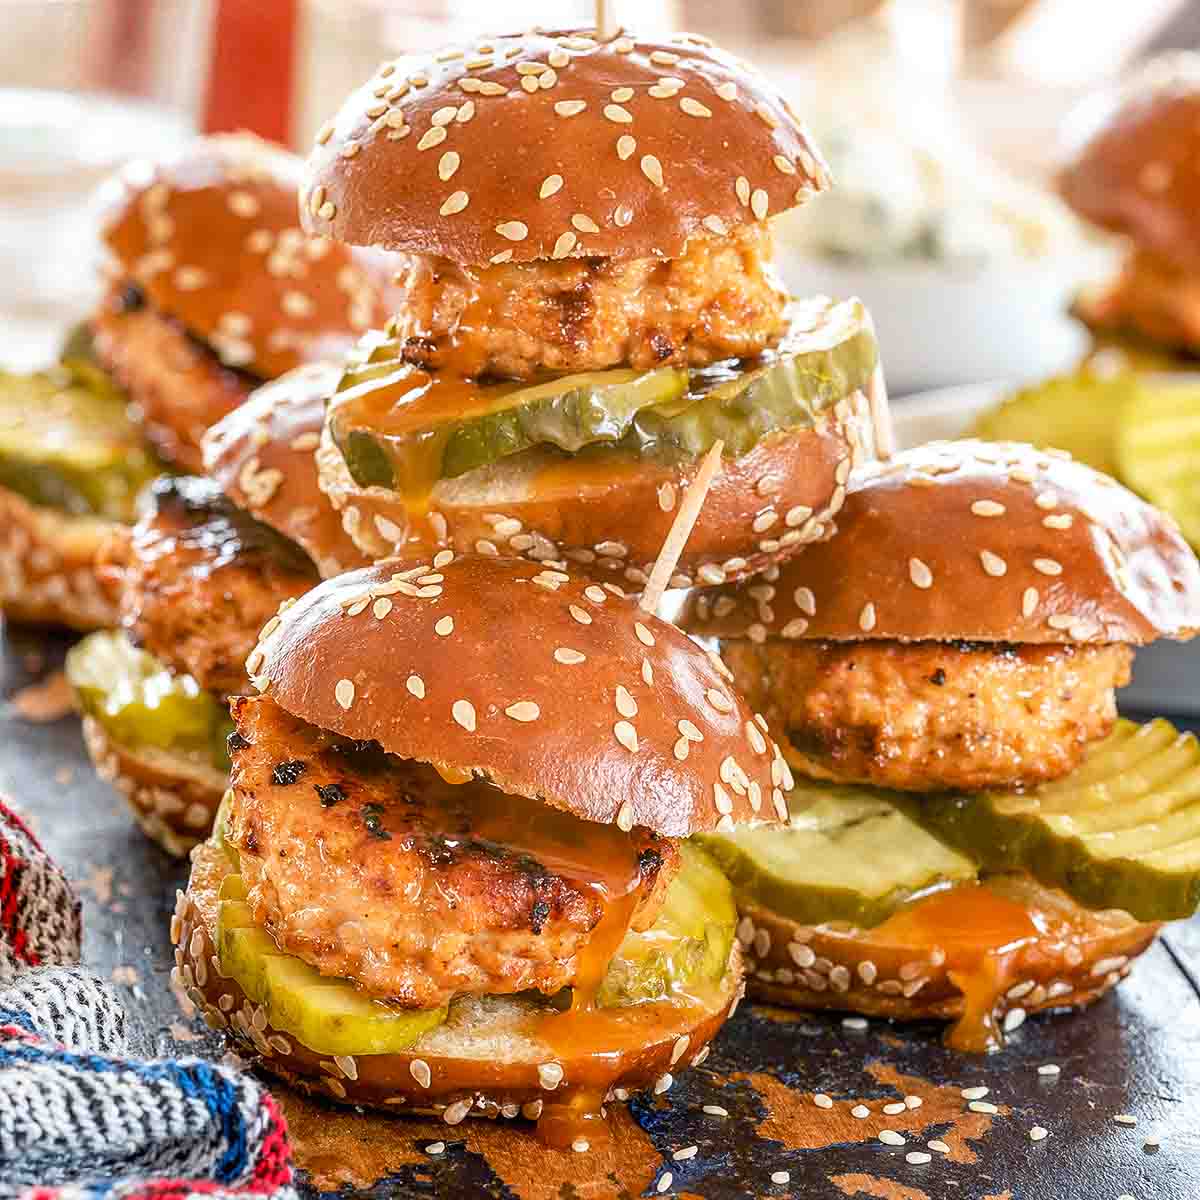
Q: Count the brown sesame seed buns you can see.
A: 6